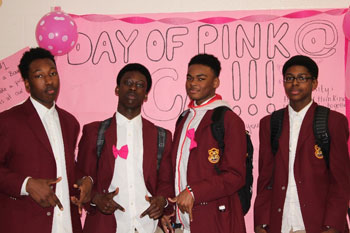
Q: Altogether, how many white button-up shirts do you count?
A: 3